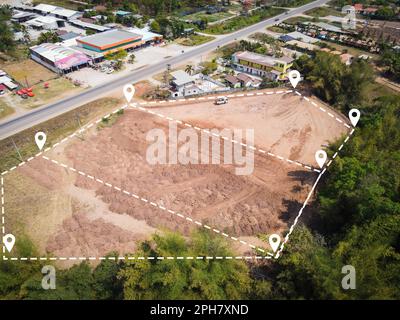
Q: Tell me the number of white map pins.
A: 7